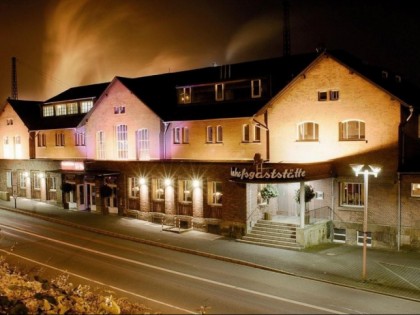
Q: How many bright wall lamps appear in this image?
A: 5